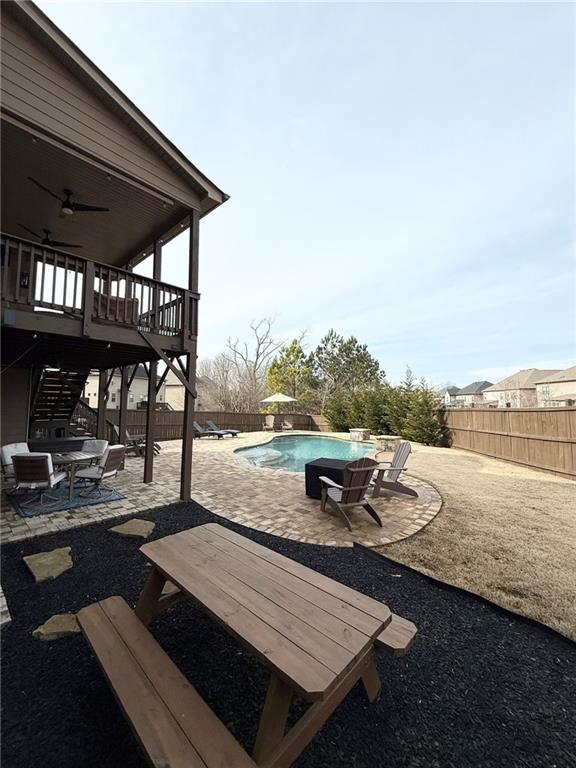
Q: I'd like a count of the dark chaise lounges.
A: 2